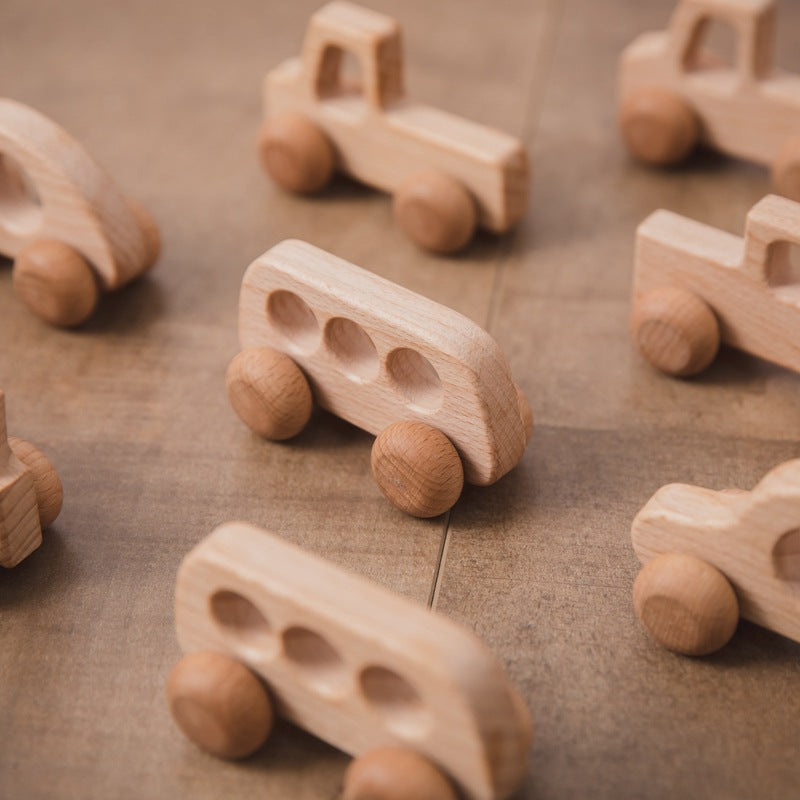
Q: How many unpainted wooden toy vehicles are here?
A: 8